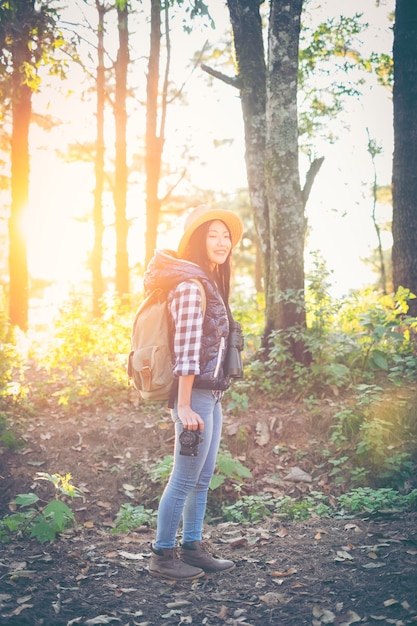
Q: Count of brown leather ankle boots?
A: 2